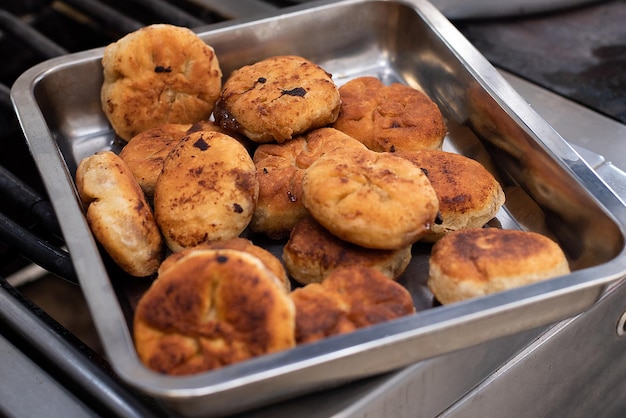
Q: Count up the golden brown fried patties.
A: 14